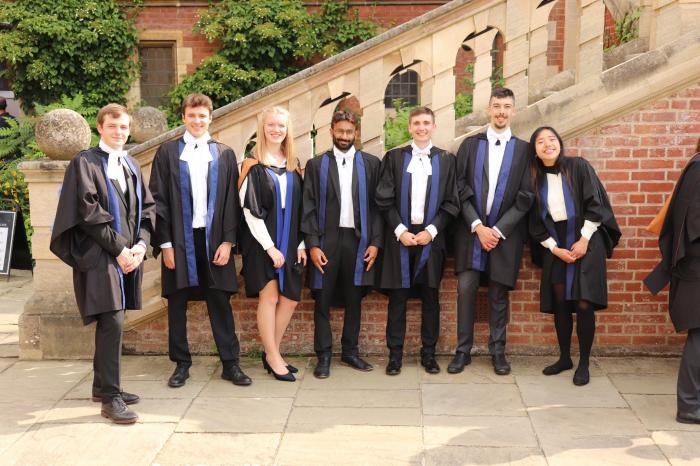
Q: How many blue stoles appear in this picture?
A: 7